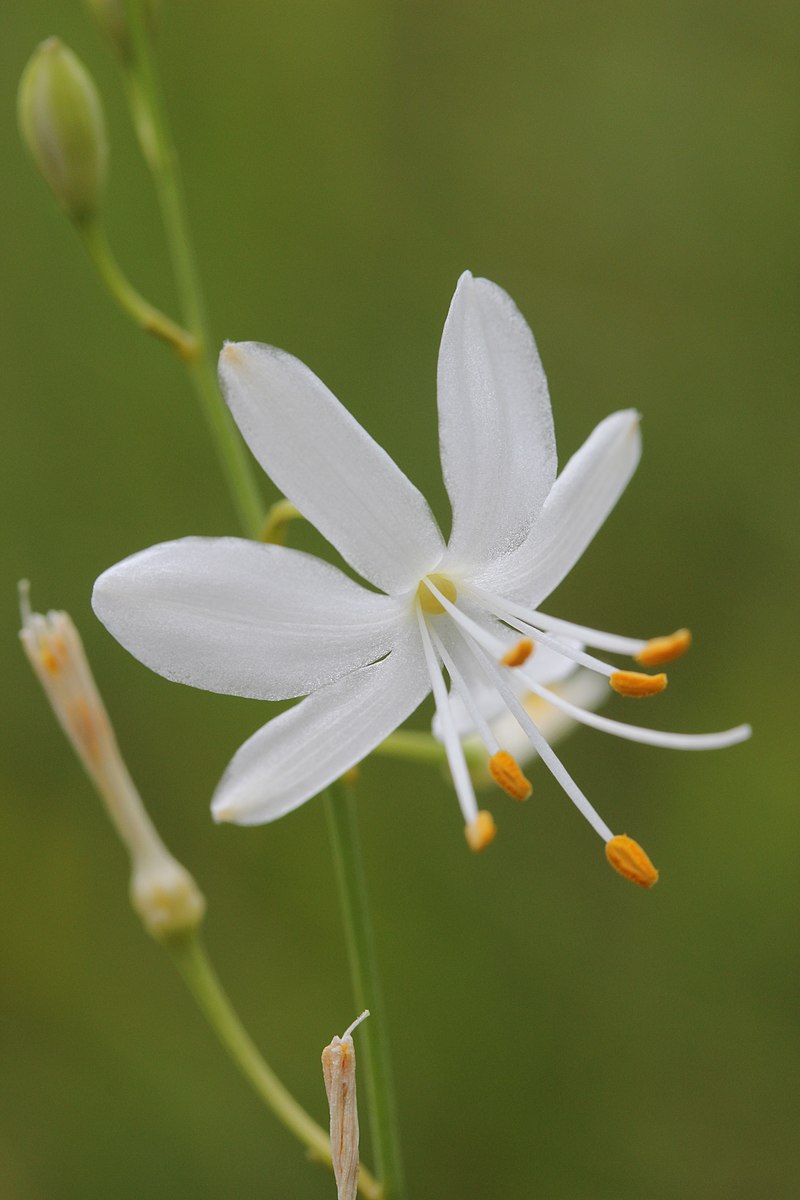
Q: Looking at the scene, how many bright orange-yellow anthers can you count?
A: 6